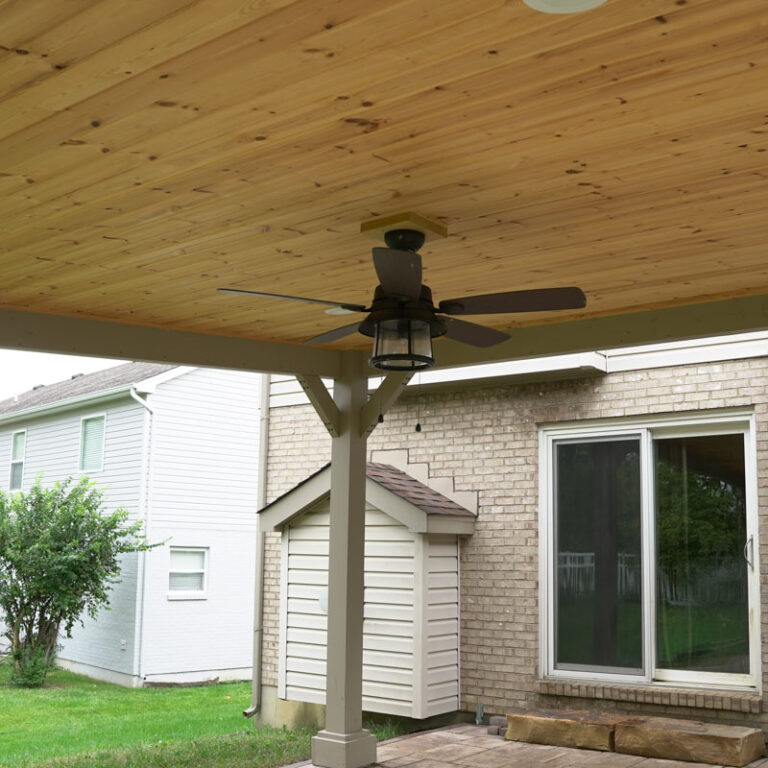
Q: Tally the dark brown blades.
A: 5